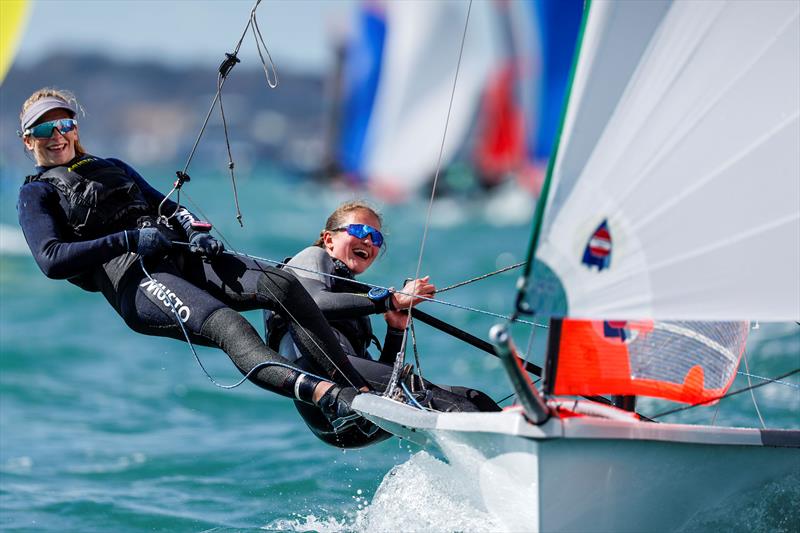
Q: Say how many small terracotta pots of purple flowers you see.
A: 0